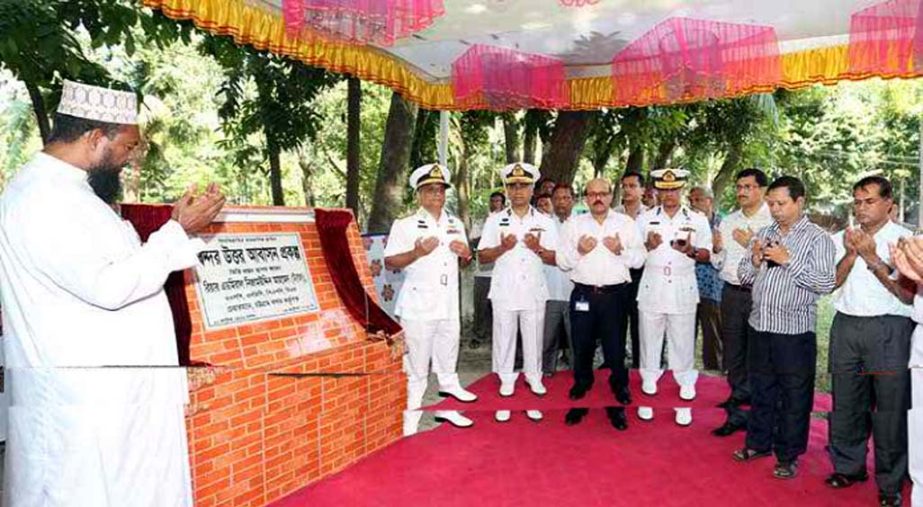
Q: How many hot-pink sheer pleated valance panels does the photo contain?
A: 4